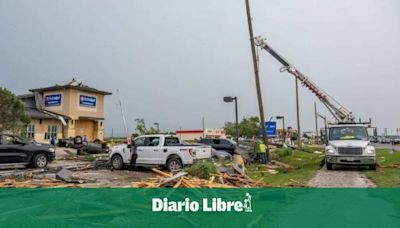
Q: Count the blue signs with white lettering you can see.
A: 3